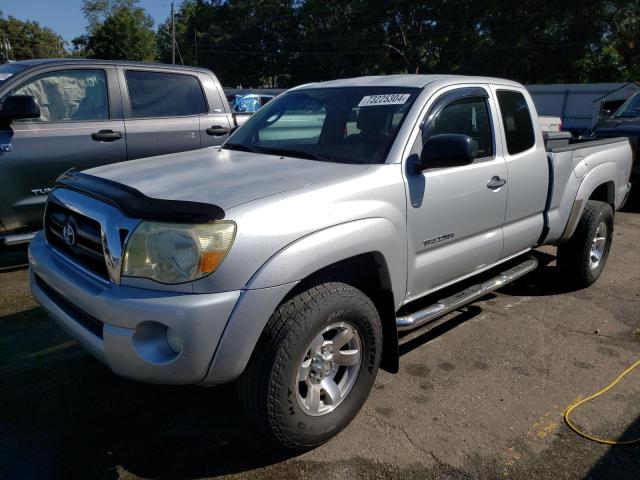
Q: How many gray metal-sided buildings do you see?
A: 1